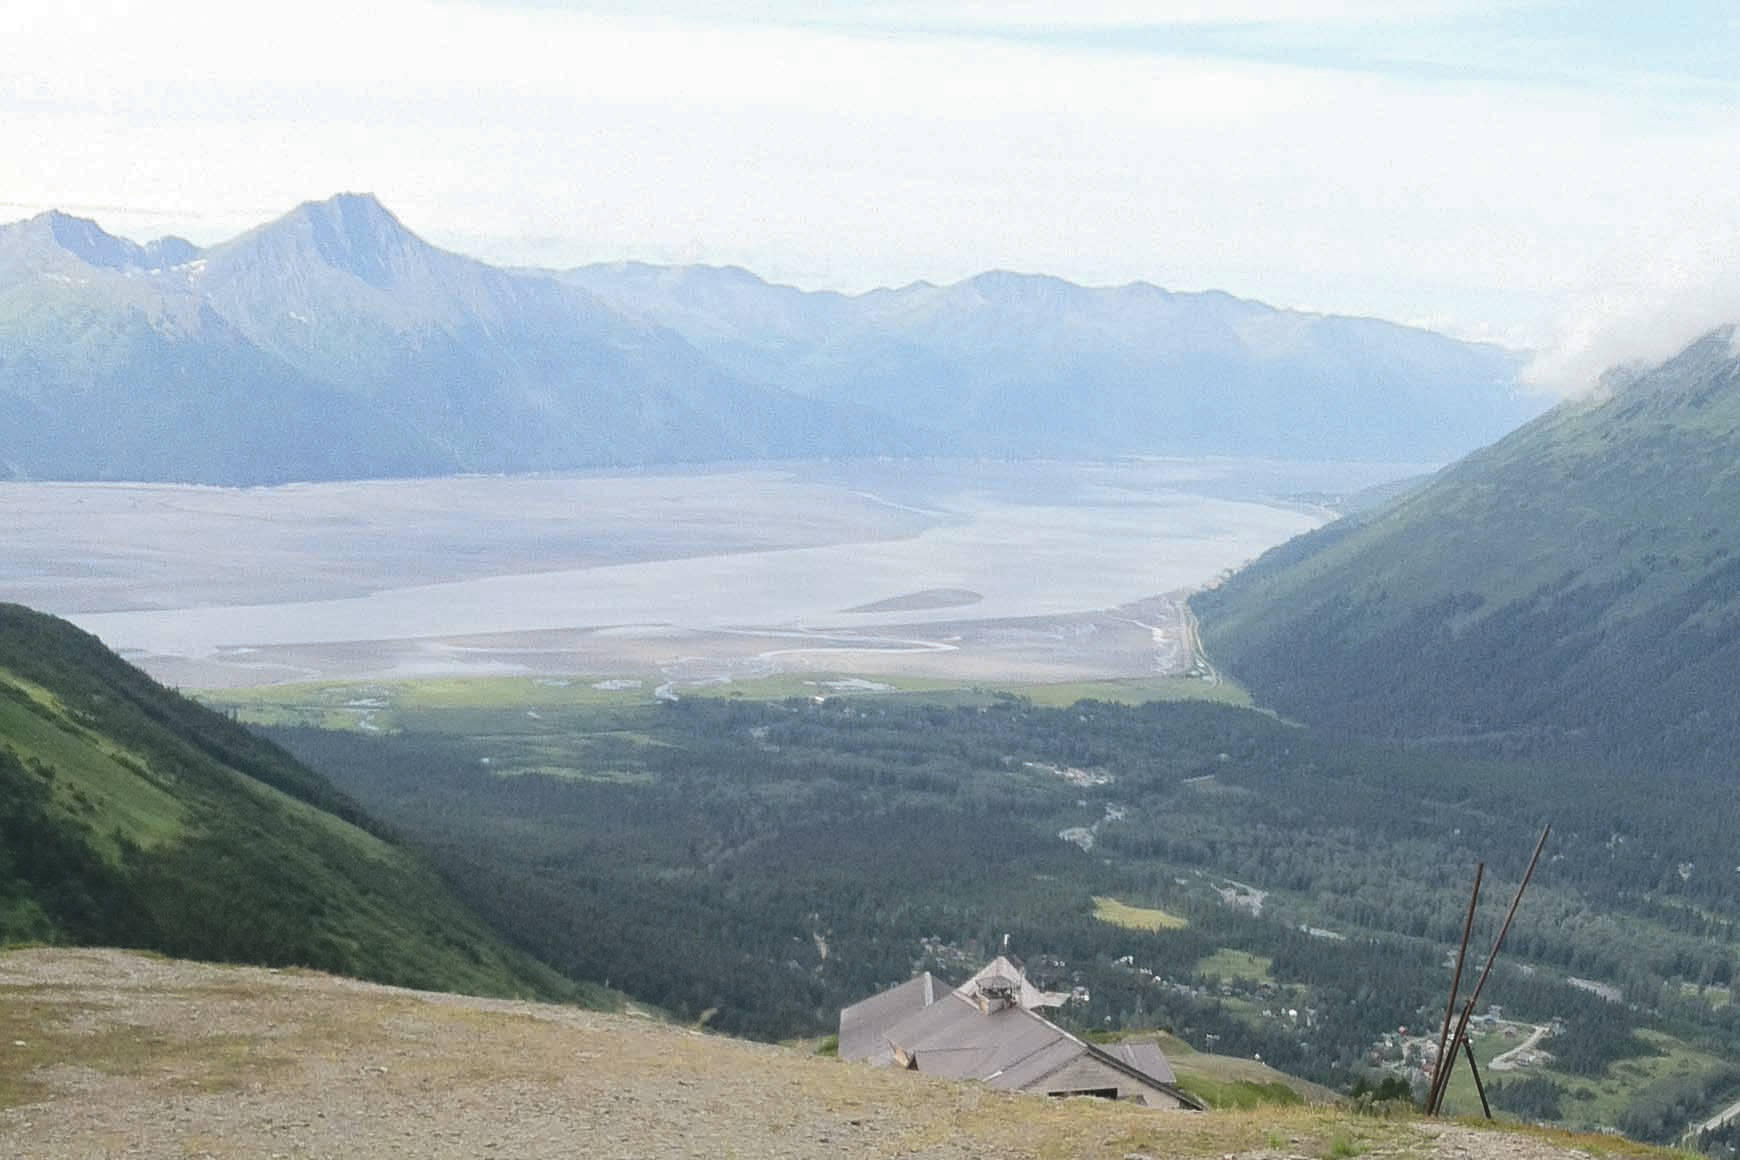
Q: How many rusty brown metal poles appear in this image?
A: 4